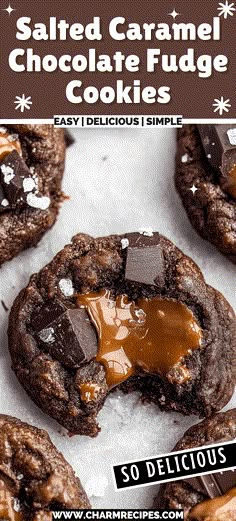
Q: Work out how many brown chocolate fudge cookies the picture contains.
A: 5